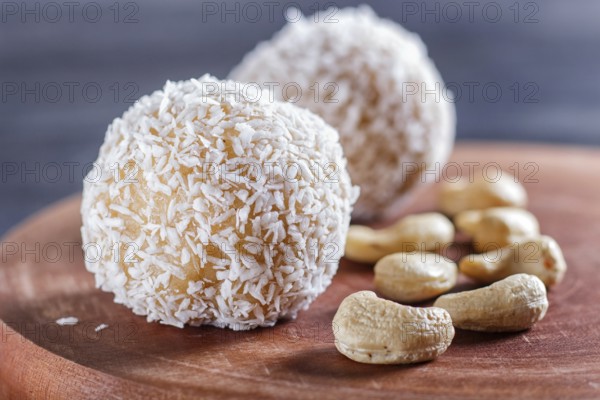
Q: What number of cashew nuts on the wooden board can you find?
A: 7